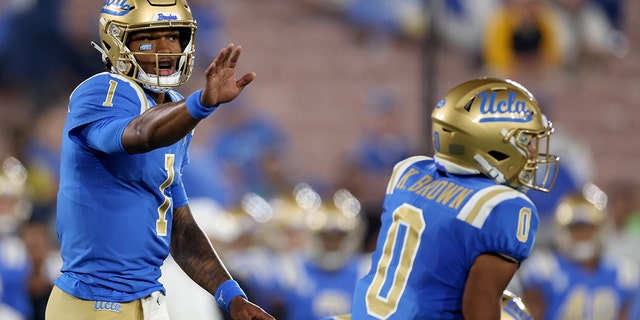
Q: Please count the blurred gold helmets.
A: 5